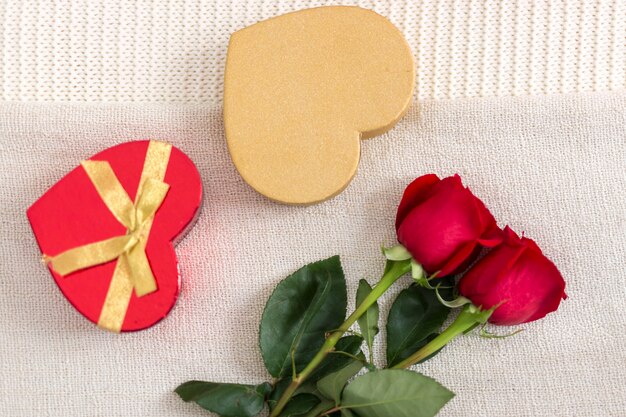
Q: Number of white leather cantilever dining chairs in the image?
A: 0